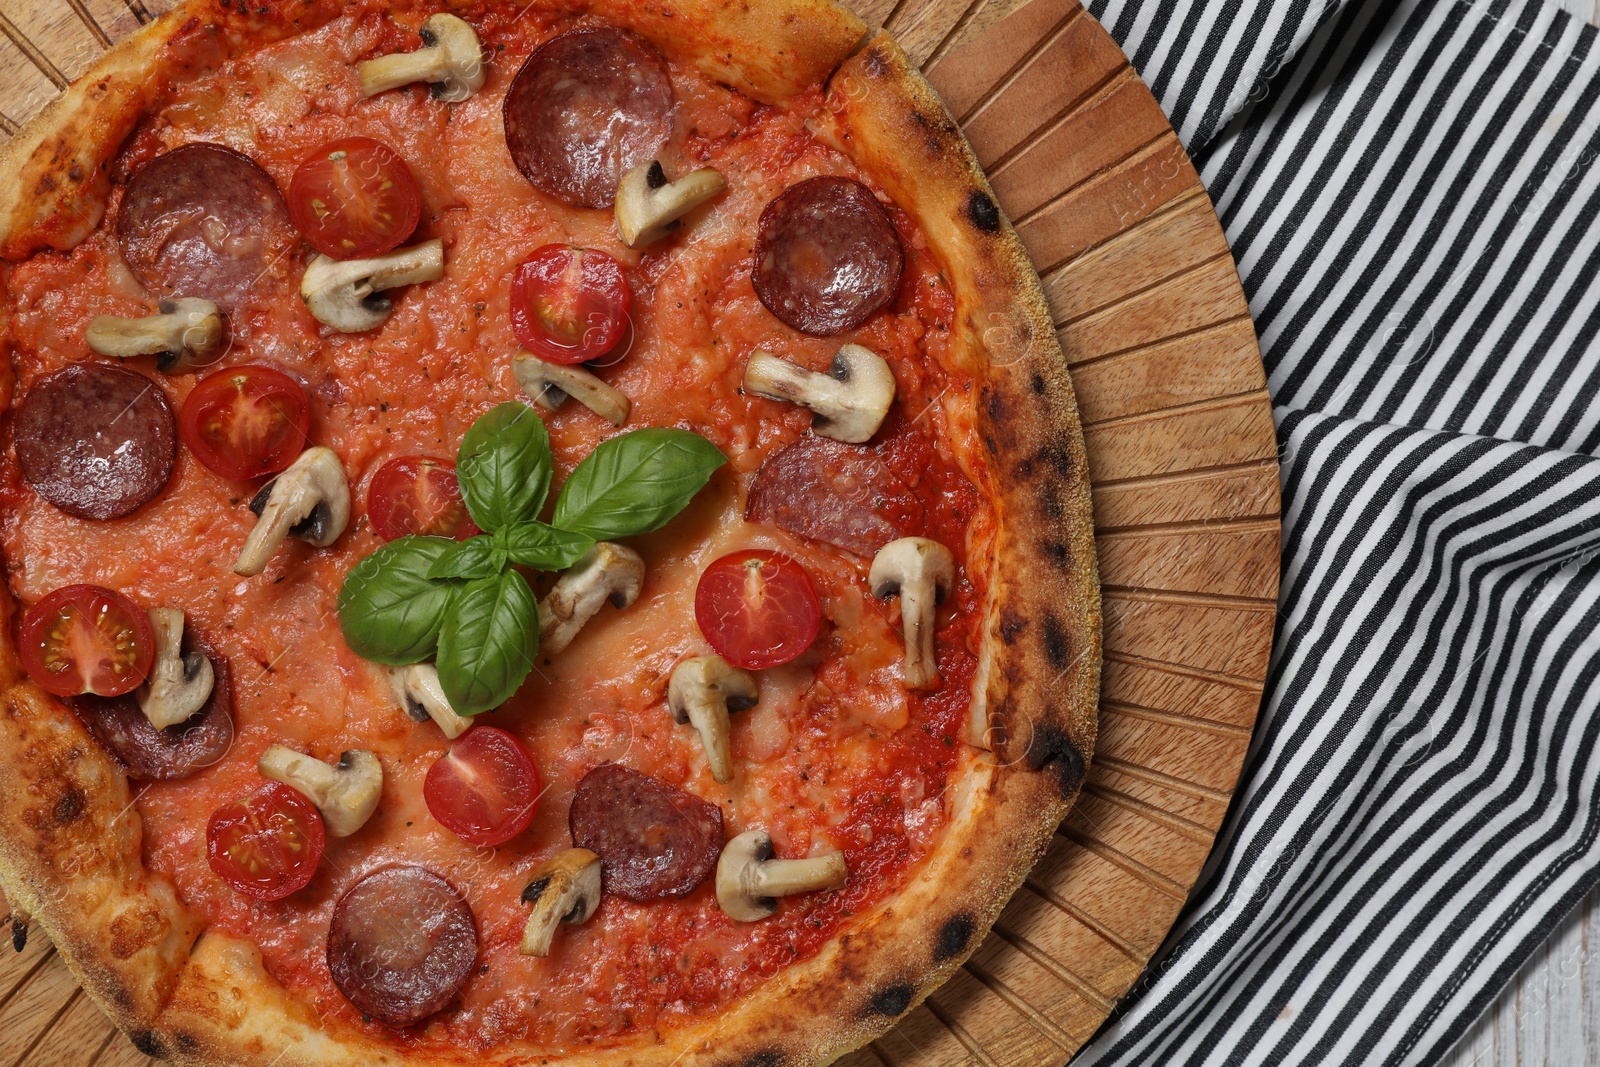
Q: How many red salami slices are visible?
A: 8